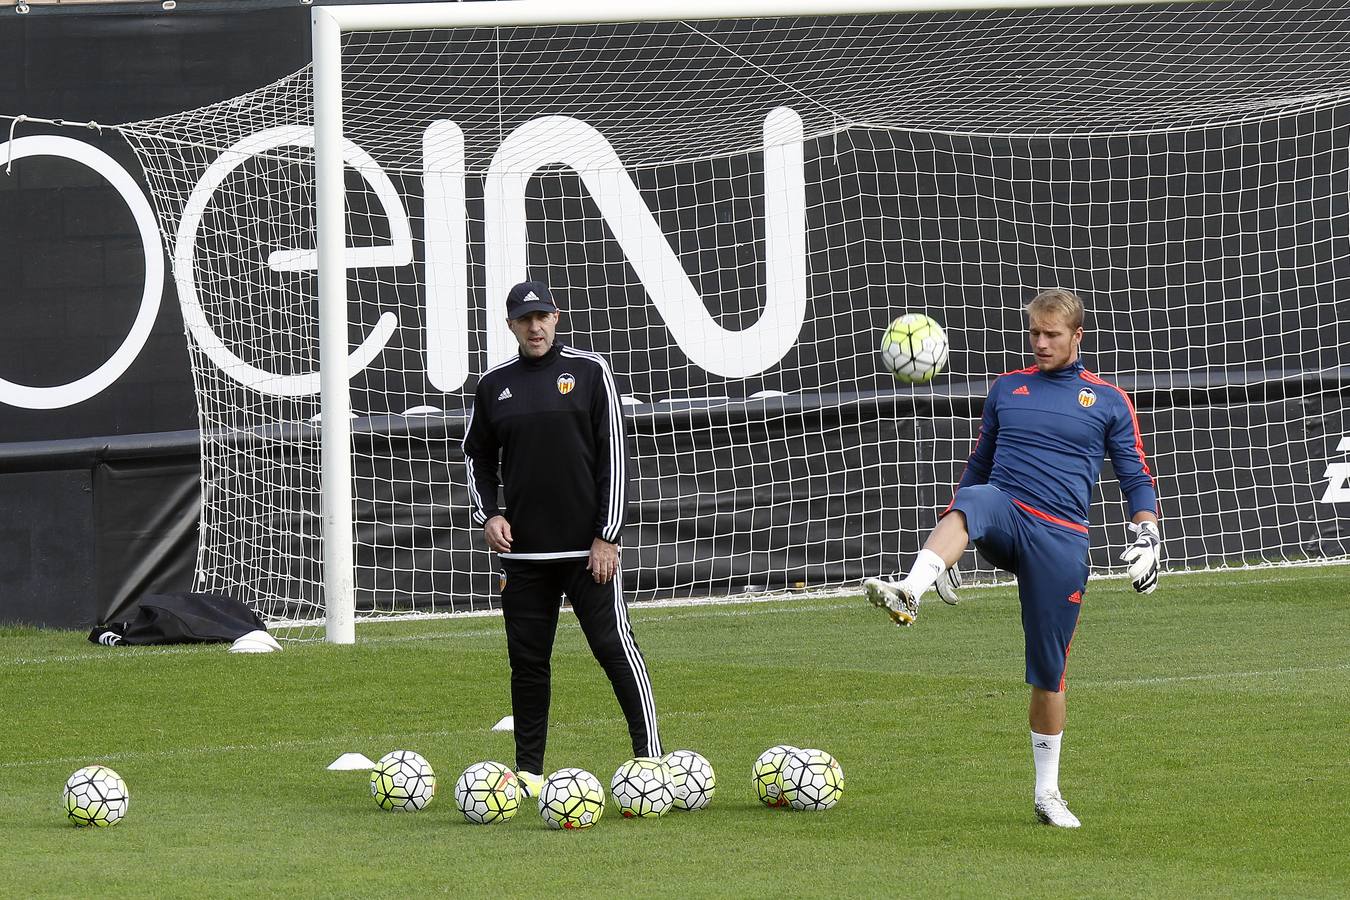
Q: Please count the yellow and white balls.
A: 9